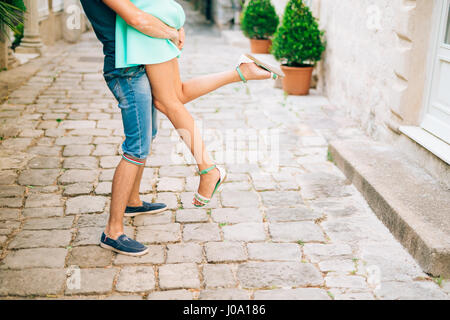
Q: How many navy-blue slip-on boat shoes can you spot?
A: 2